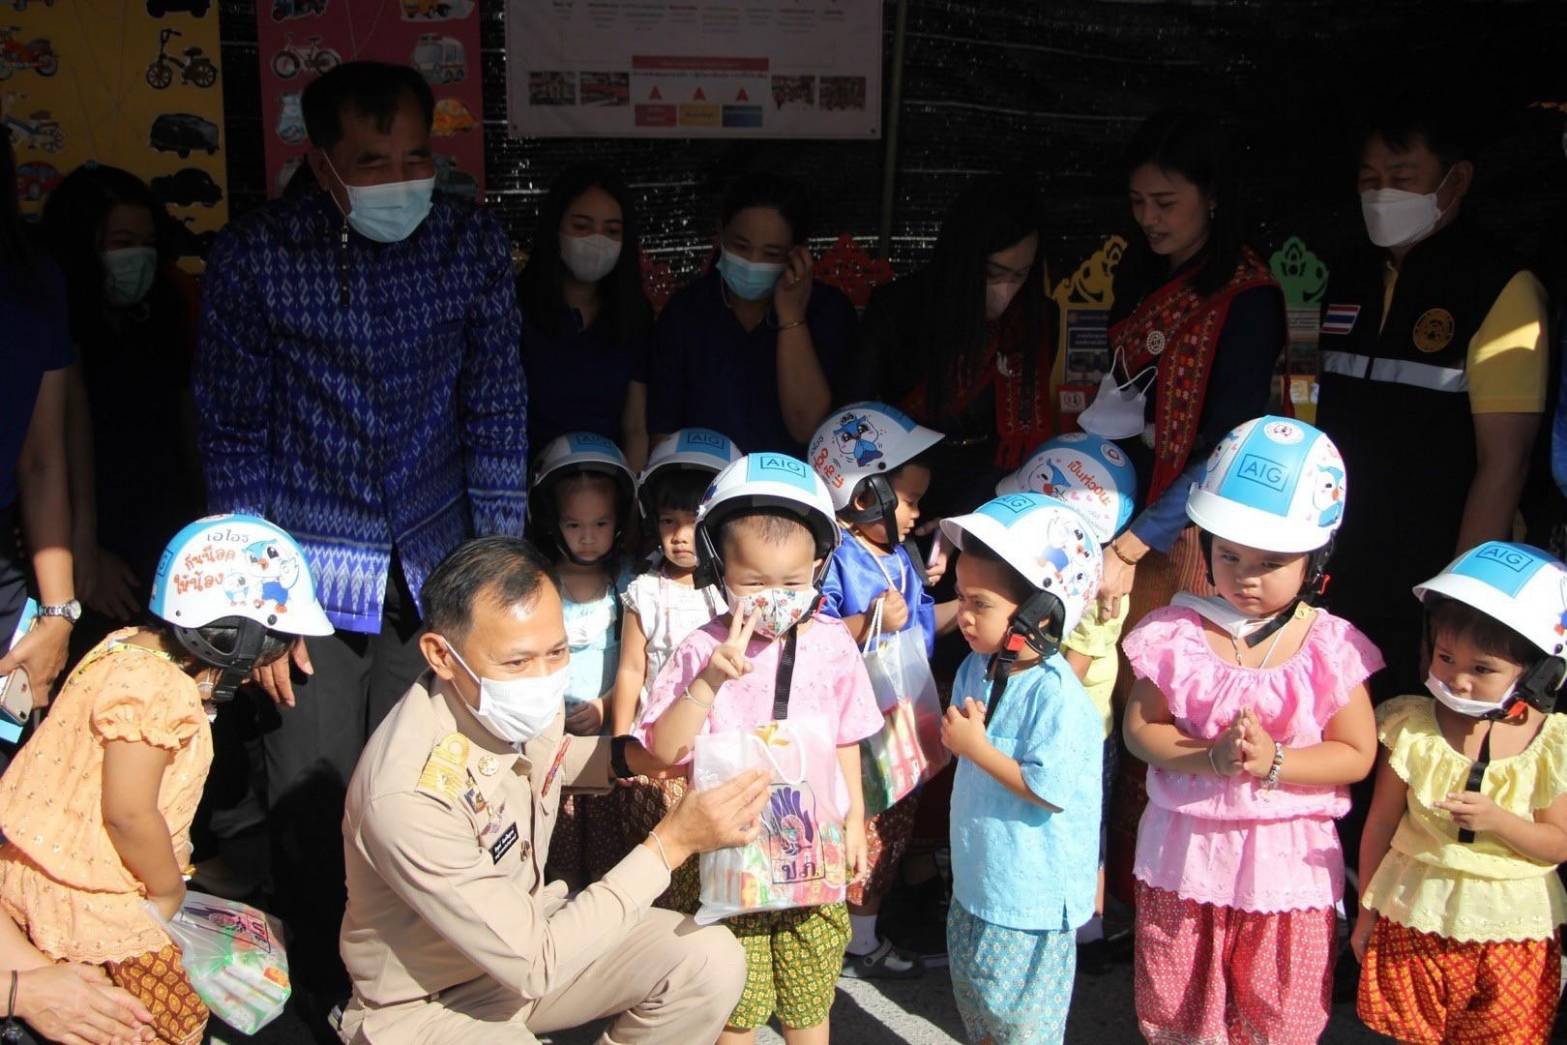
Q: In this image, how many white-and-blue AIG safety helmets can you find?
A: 9